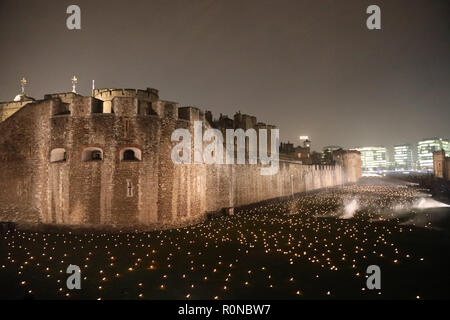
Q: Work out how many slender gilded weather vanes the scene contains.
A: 2